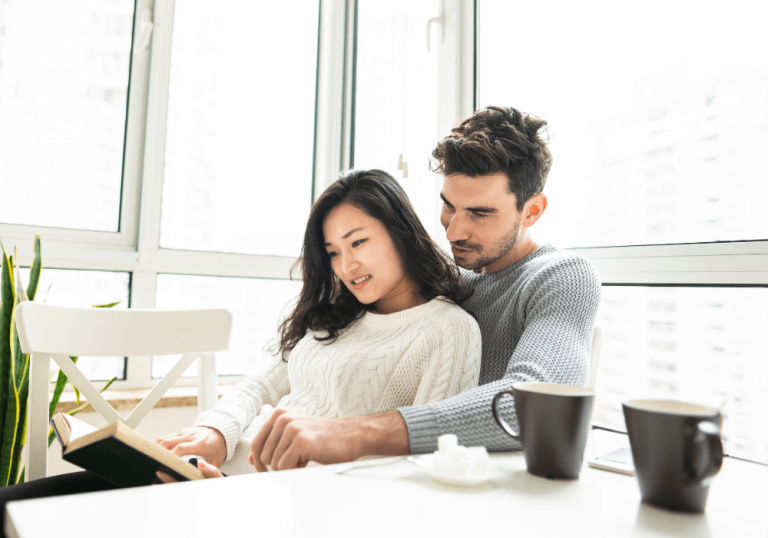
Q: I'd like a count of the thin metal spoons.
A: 1